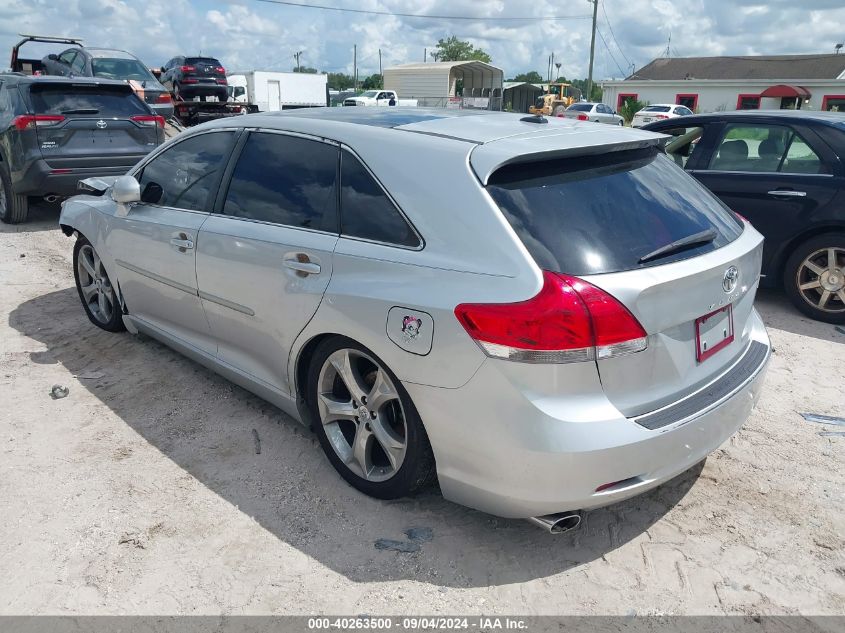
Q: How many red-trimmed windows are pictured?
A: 4